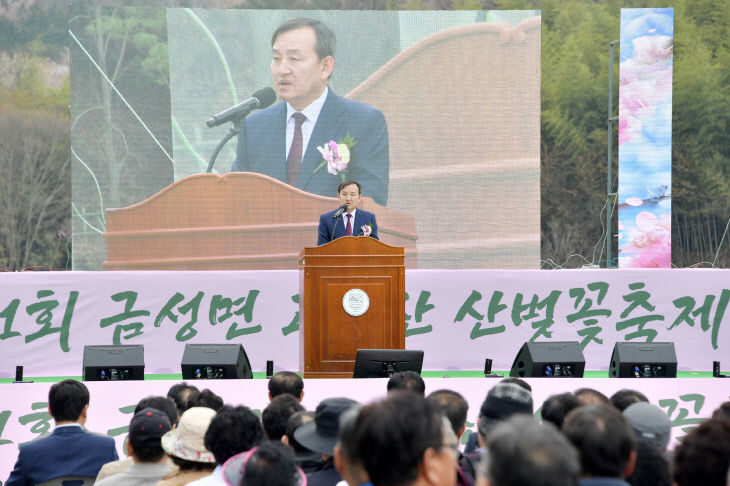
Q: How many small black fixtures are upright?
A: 4